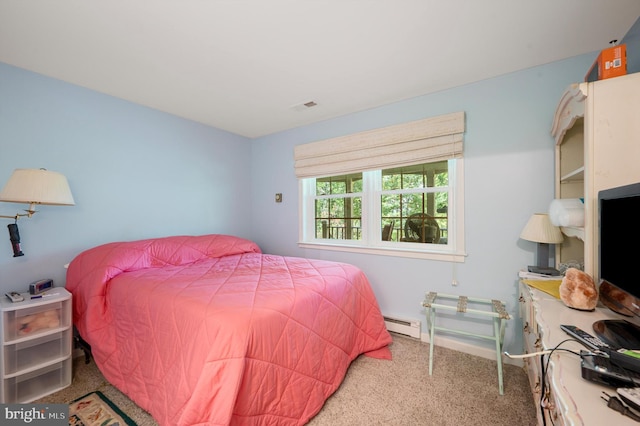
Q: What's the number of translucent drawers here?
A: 3